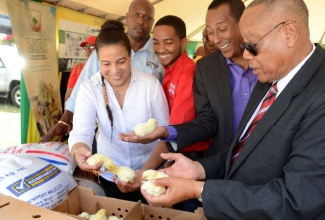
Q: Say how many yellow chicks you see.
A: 8